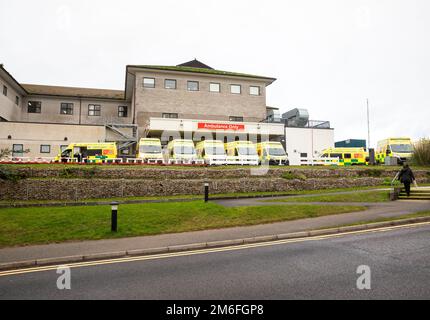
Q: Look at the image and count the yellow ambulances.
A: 8